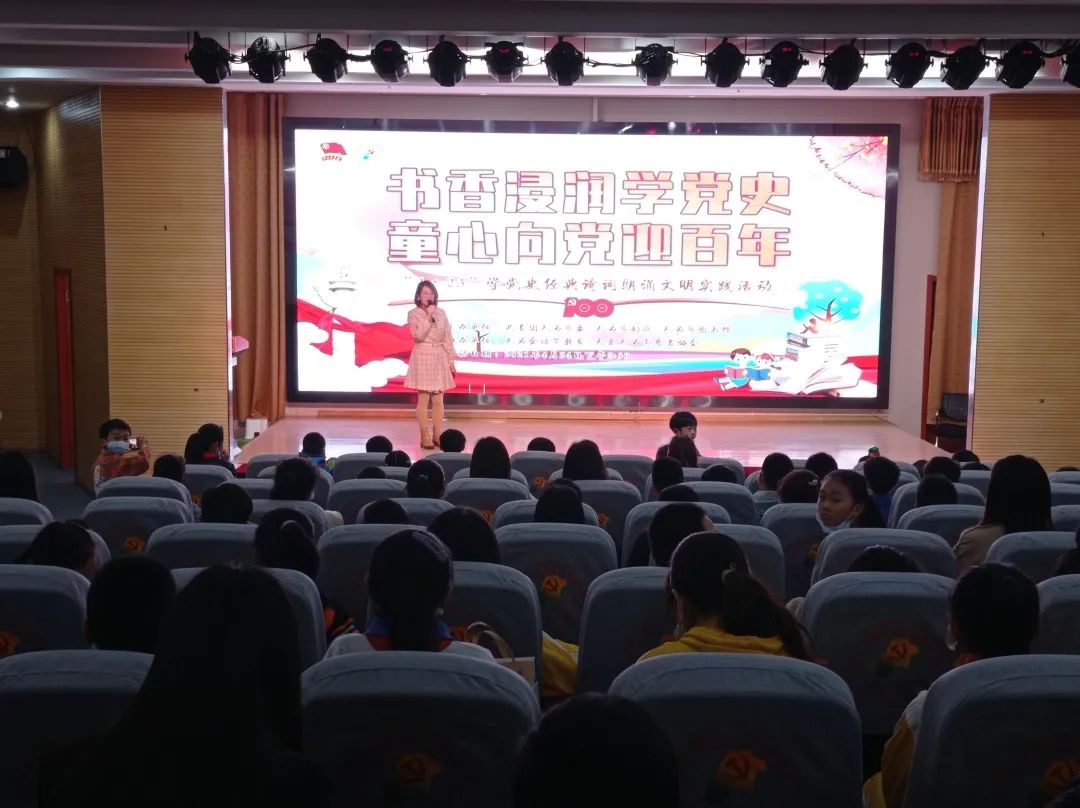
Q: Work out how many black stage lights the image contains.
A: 15